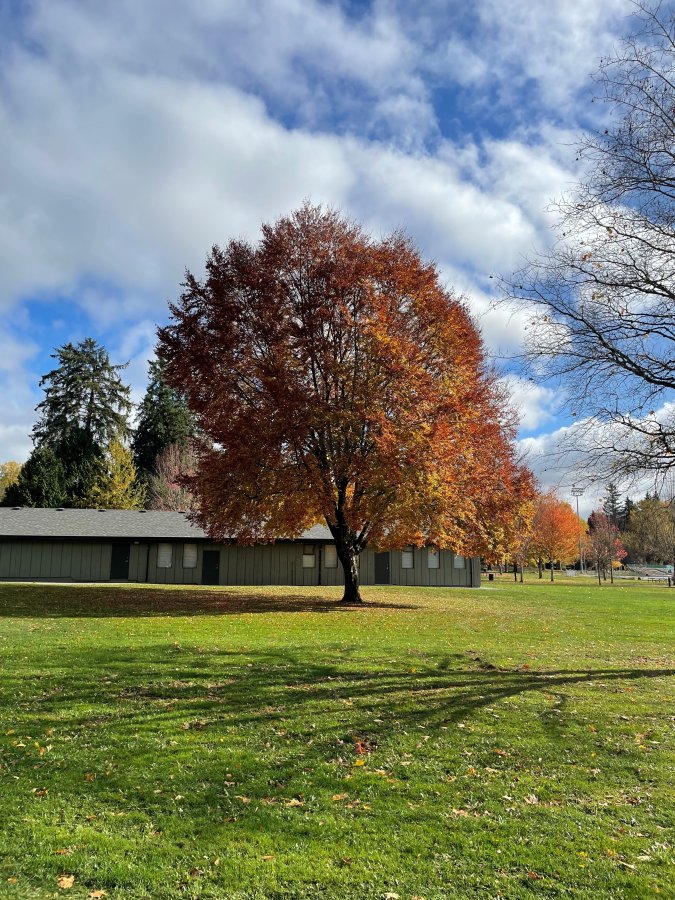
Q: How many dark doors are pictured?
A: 3